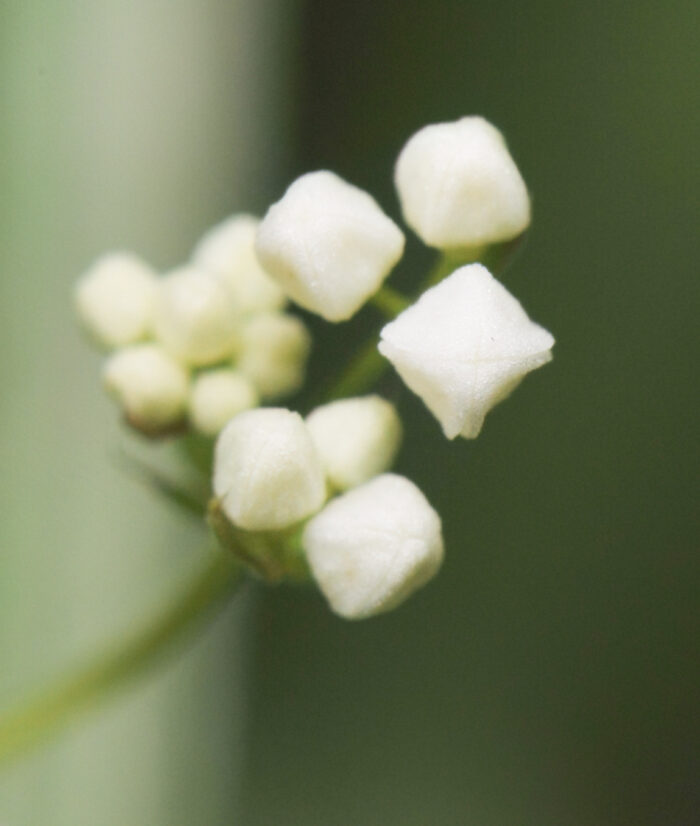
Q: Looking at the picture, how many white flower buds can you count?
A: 12